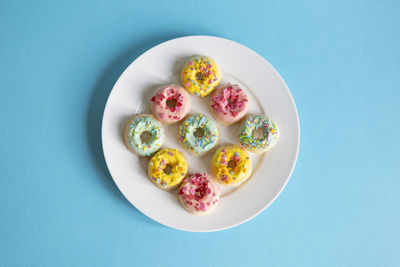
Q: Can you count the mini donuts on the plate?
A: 9